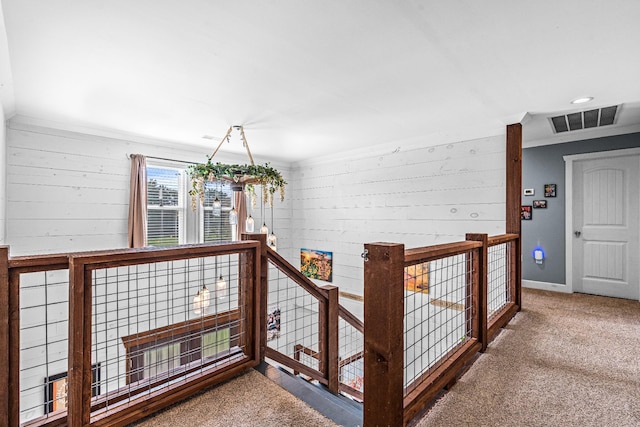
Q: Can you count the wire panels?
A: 6